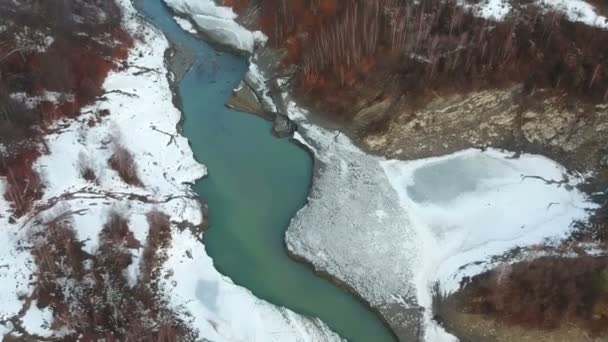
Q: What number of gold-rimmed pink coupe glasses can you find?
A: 0